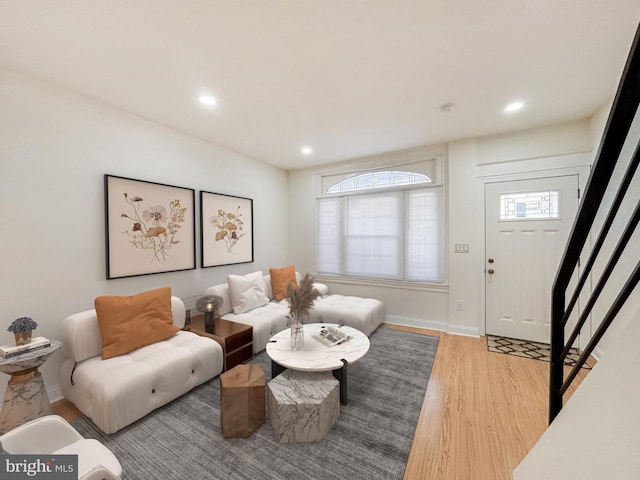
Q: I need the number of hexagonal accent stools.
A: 2